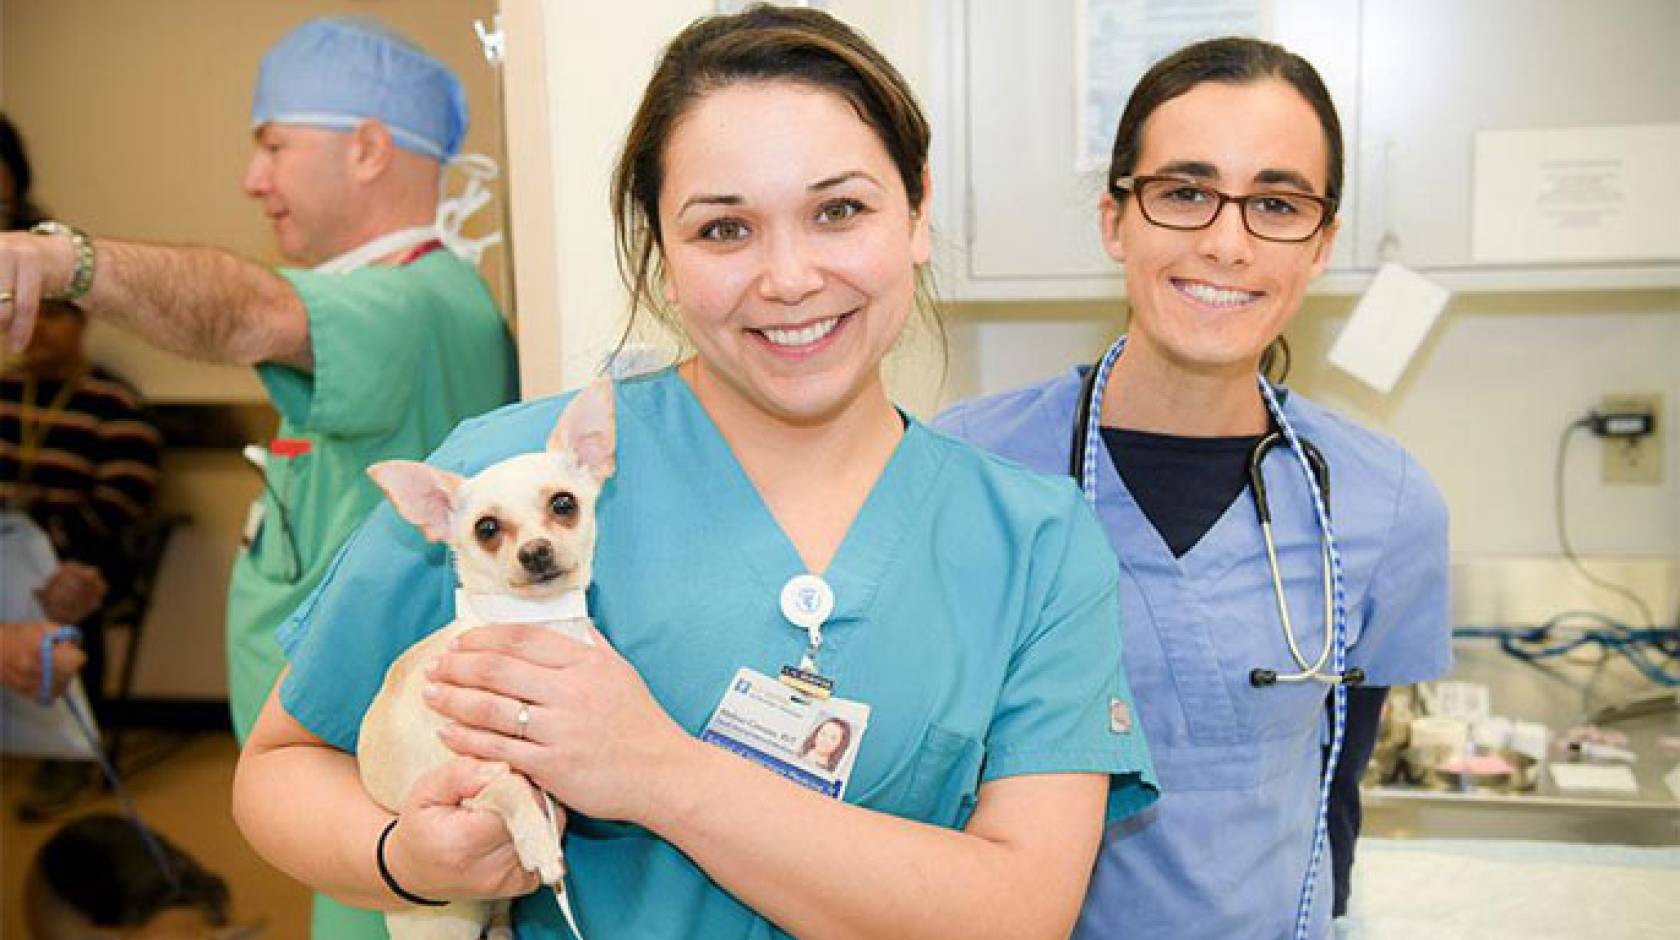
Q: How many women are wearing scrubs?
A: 2